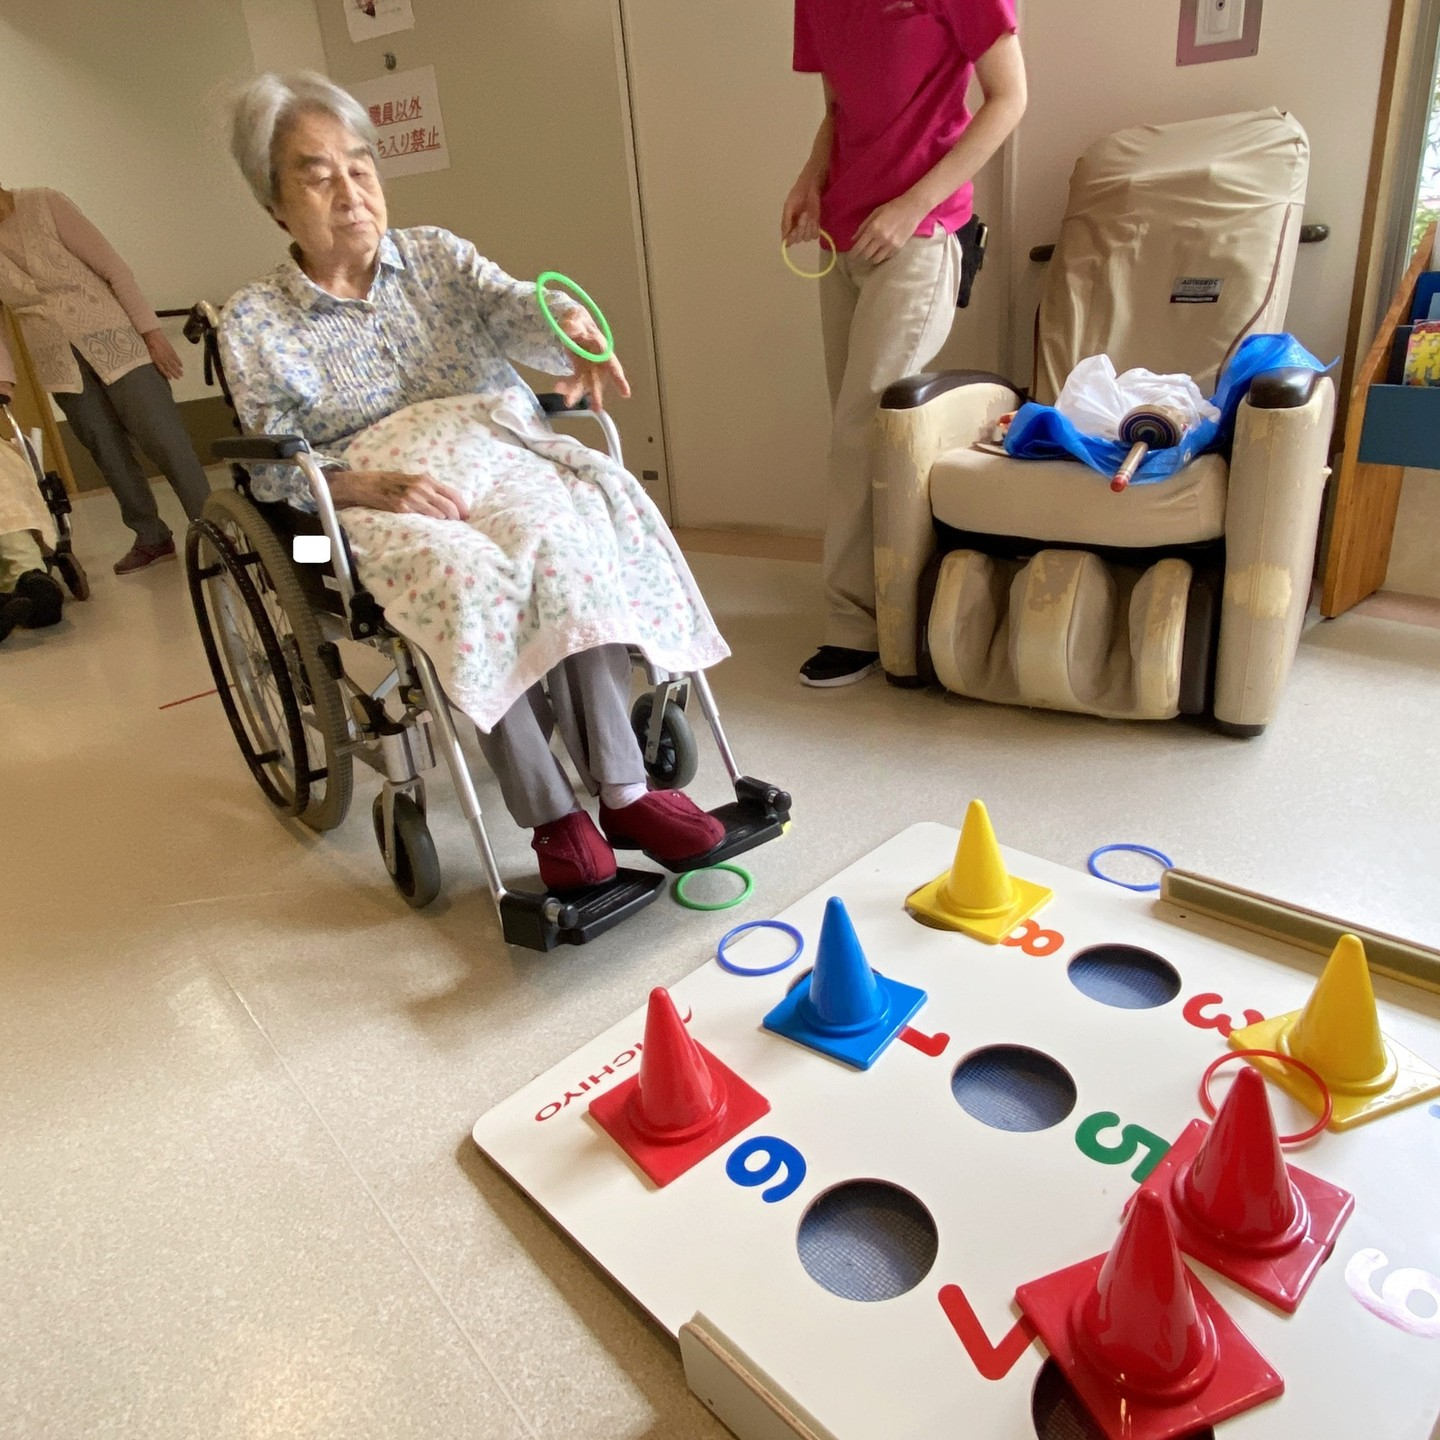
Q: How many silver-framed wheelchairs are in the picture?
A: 2